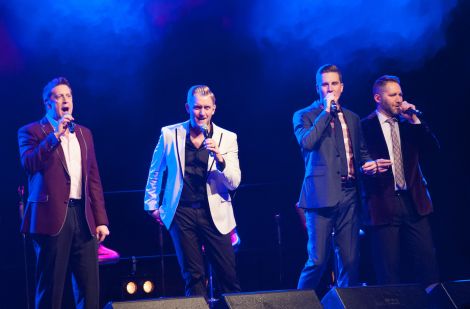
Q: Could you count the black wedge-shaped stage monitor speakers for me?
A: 4